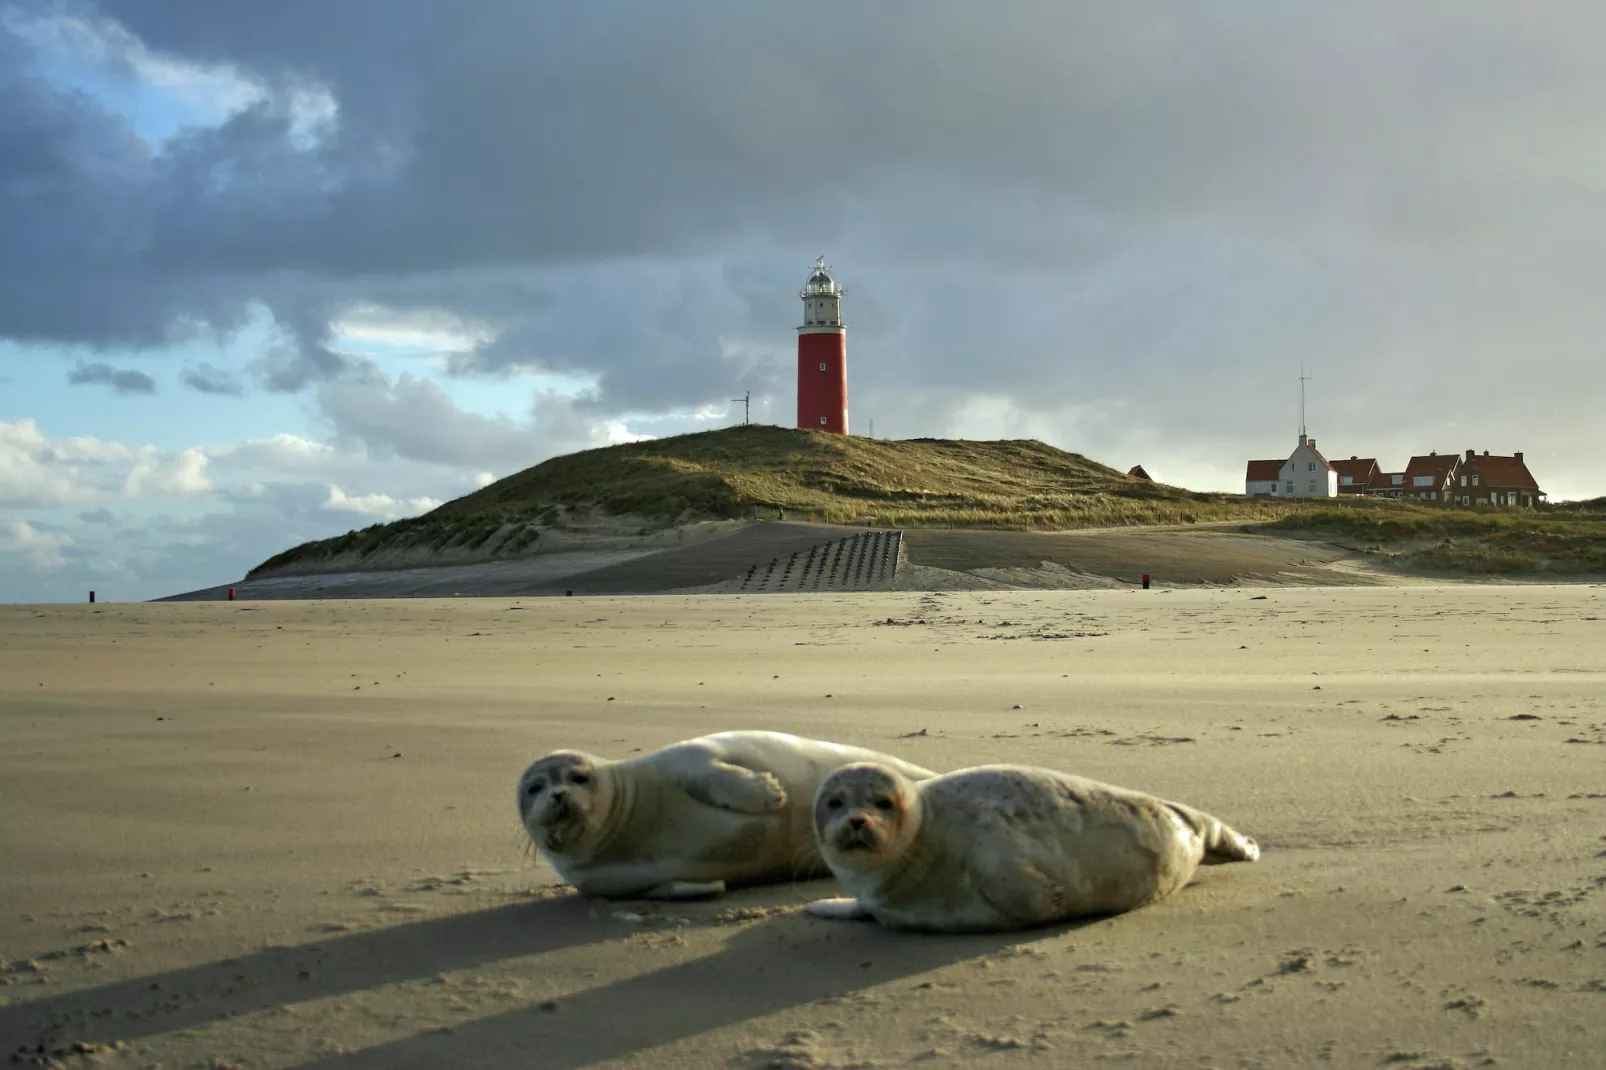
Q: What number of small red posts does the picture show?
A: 2